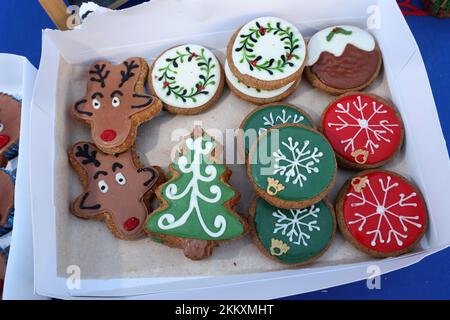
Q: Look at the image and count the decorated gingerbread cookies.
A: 12